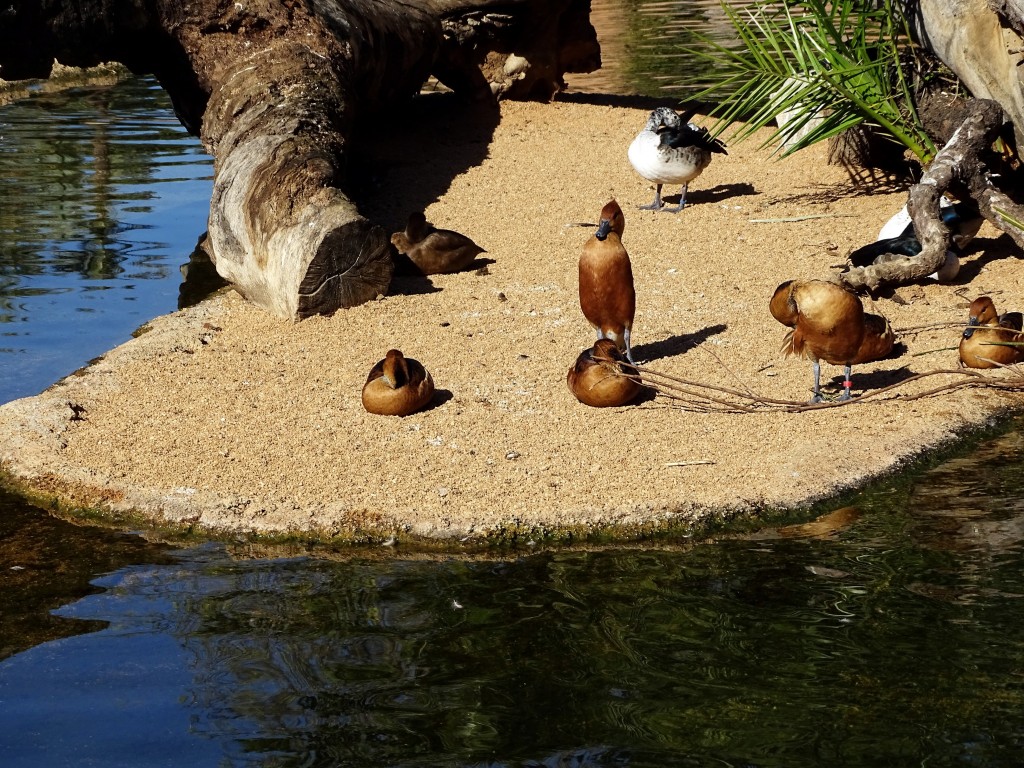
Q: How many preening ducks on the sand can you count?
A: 2